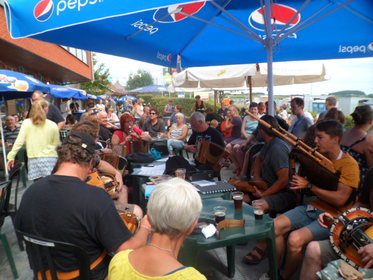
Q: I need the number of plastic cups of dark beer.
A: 3